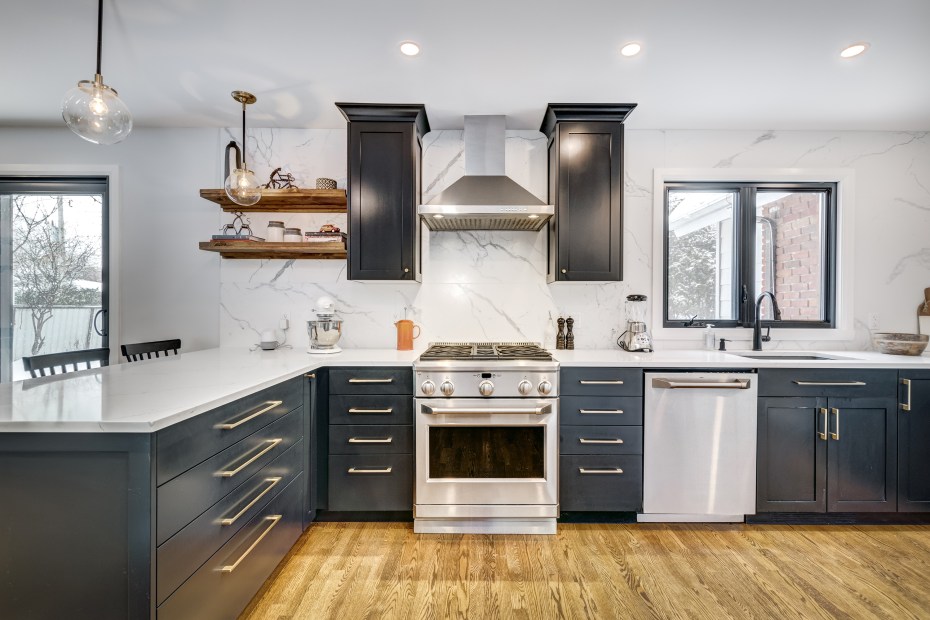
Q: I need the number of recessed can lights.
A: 3